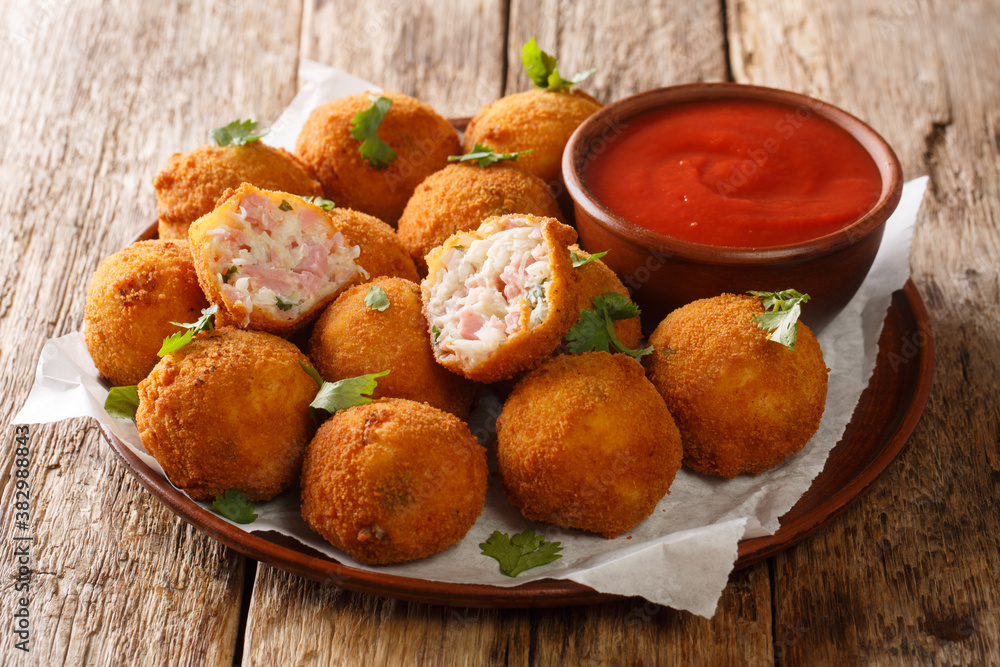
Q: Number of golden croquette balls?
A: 14